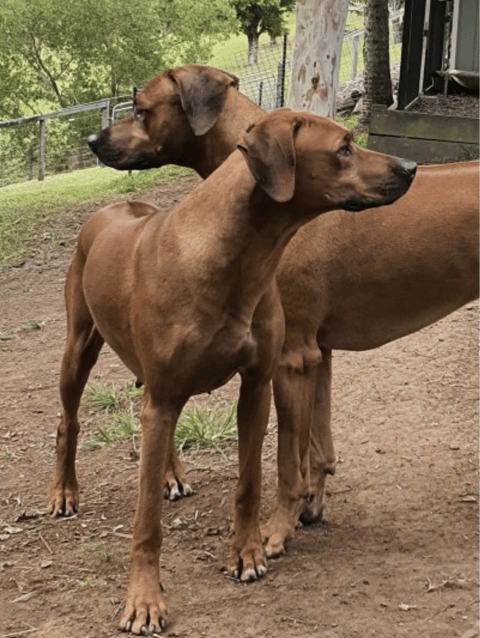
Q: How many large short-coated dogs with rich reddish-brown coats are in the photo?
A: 2